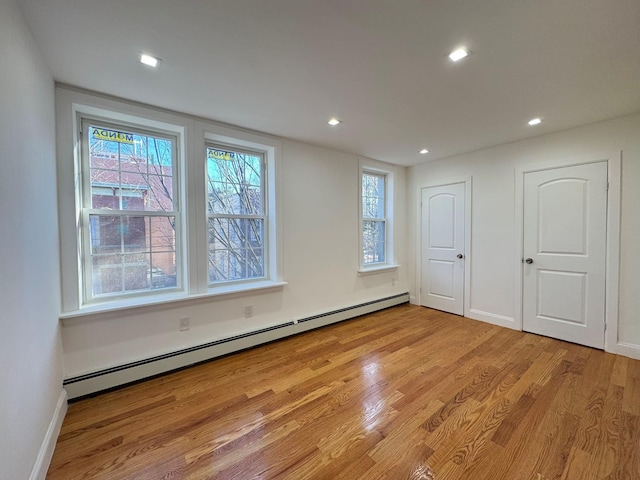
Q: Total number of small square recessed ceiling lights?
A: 5